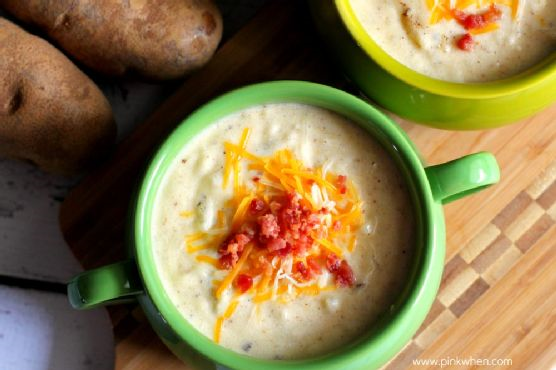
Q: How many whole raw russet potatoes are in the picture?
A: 2